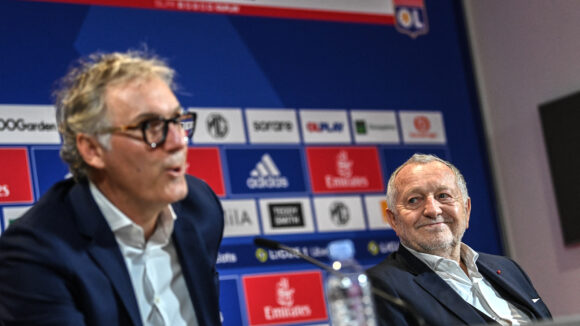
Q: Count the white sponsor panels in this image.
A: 11